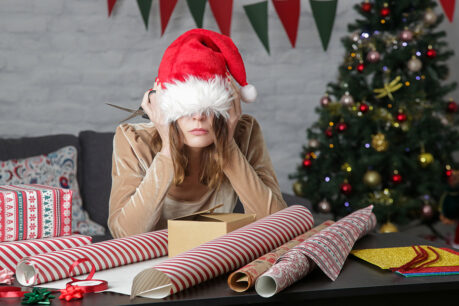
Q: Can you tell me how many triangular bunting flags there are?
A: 9